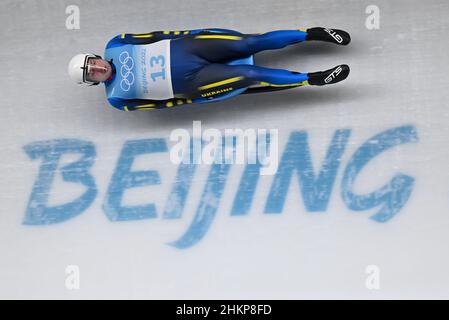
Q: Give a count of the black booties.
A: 2